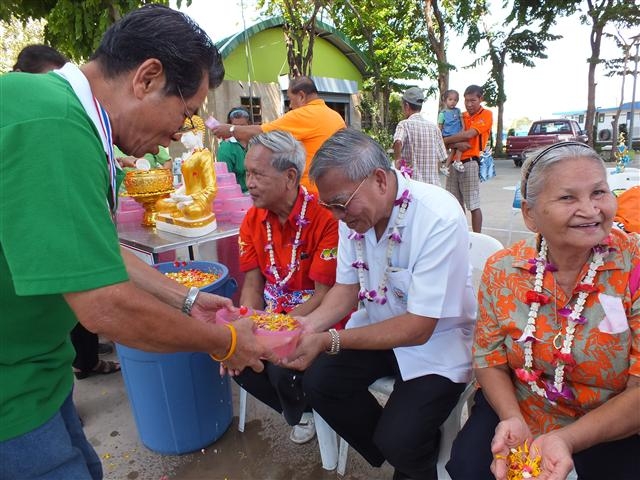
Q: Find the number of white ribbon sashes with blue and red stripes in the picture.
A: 1